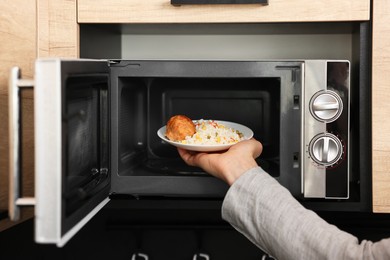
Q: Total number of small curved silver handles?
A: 3